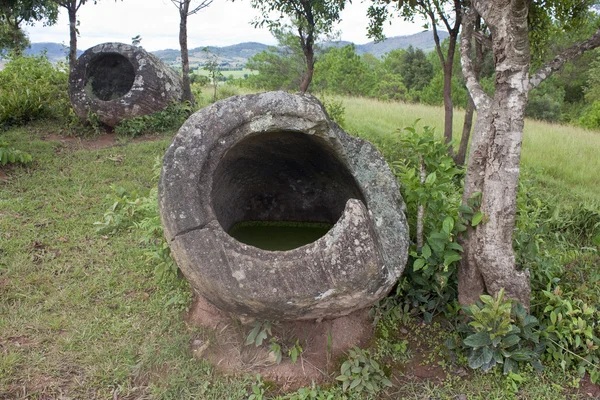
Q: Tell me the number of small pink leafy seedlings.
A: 0